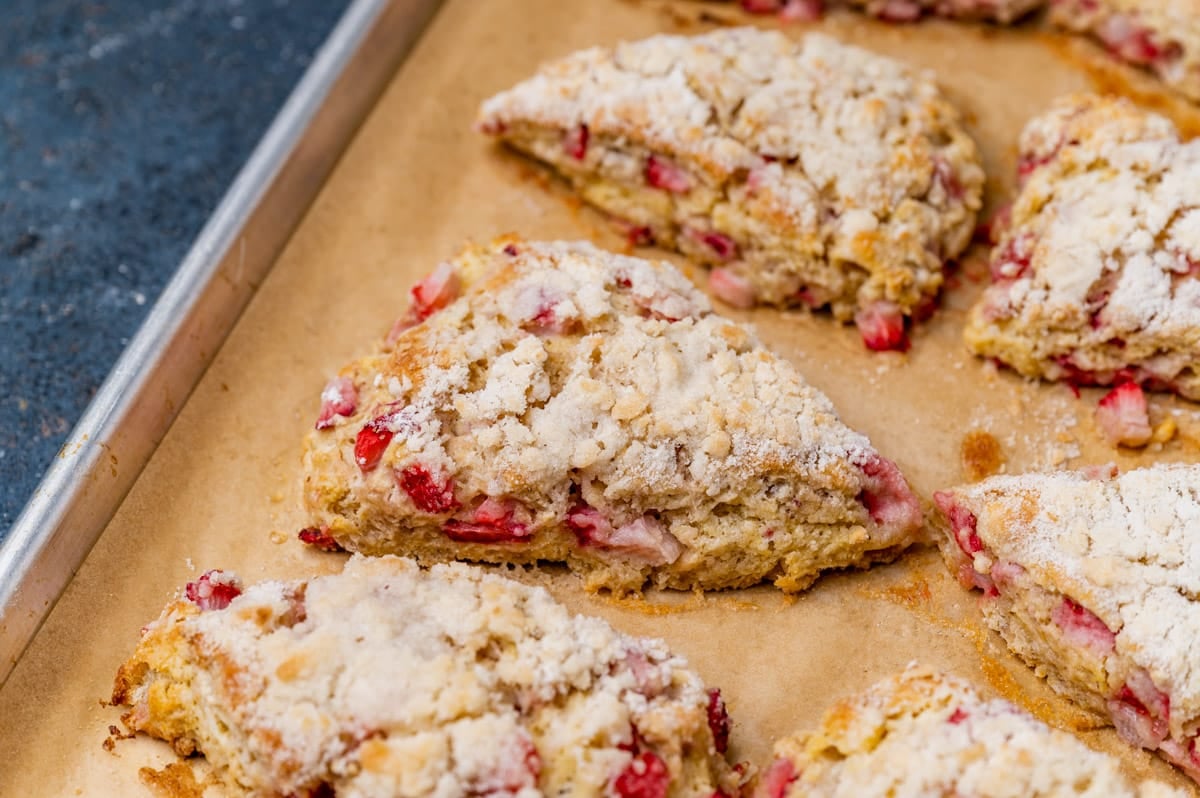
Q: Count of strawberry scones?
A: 8